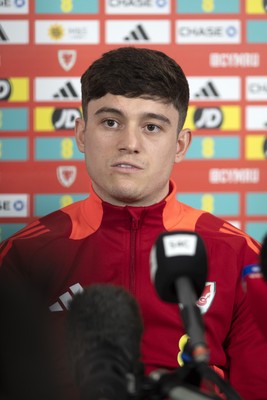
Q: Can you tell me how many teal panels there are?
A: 12